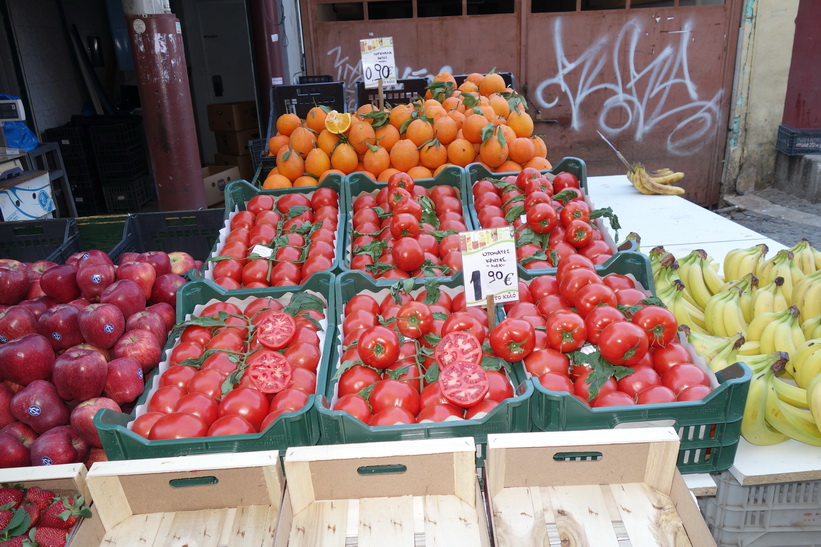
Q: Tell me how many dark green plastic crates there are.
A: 6